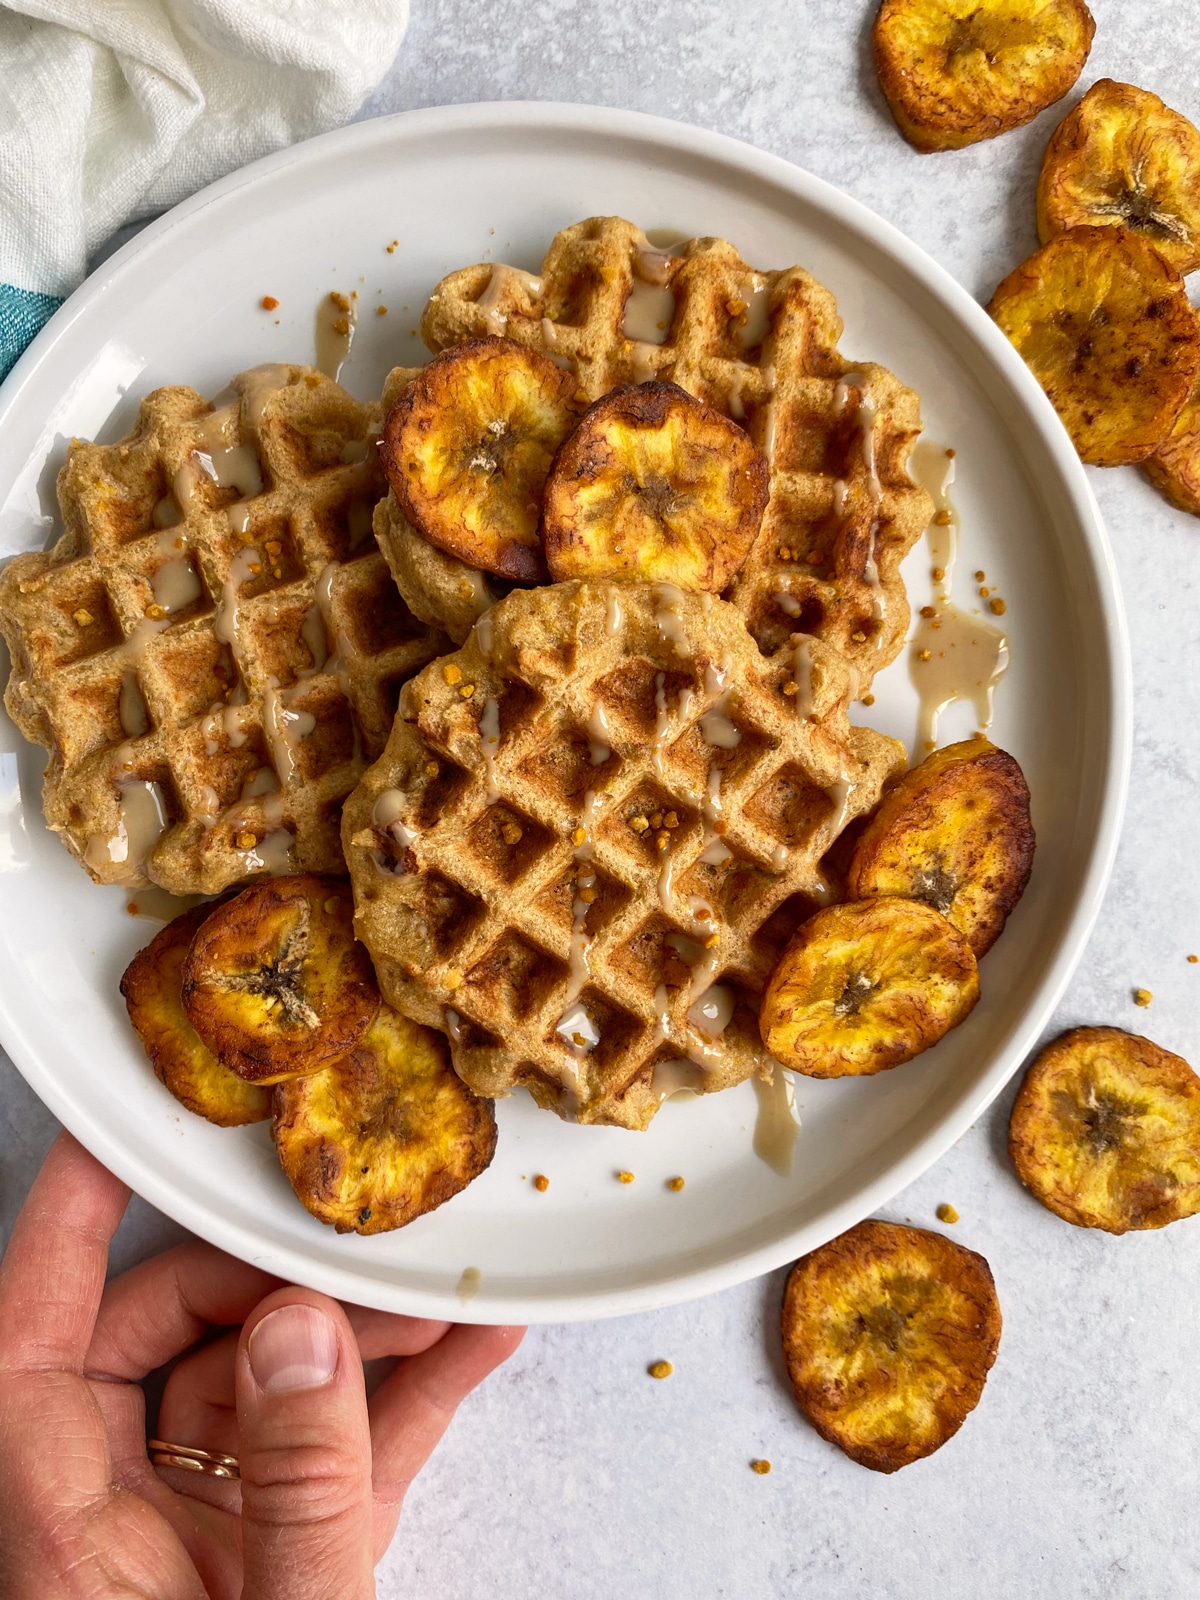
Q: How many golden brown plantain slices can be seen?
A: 13